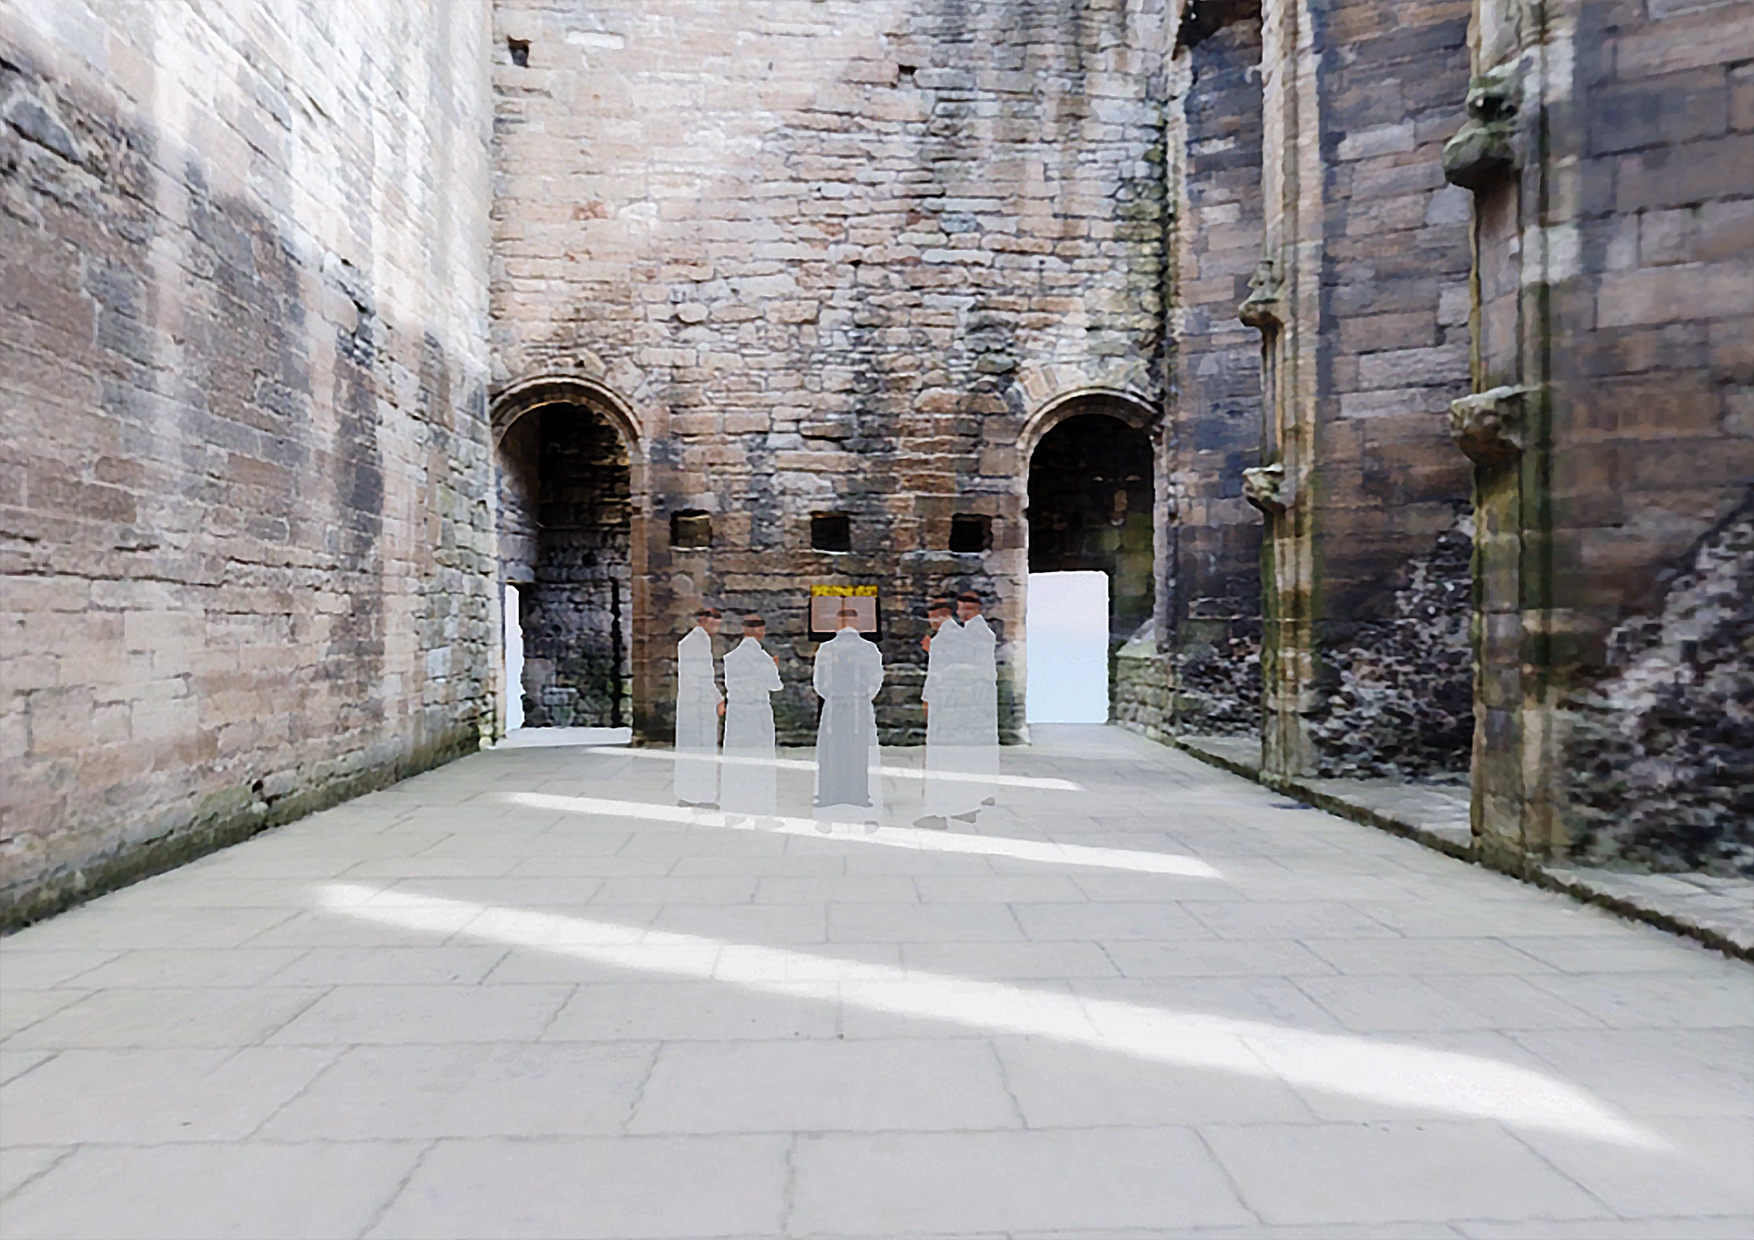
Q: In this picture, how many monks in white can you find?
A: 5